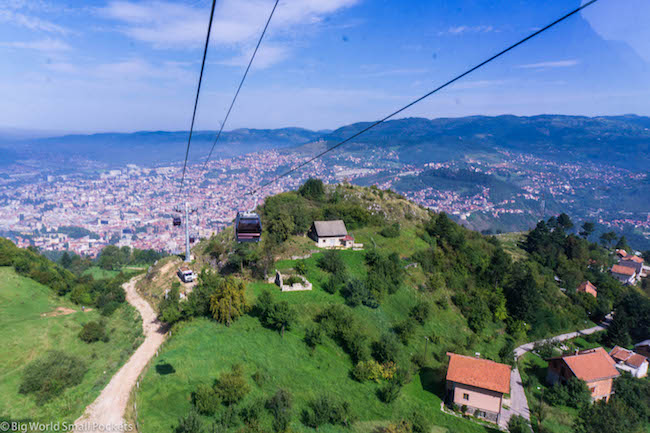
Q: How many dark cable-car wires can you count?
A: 3